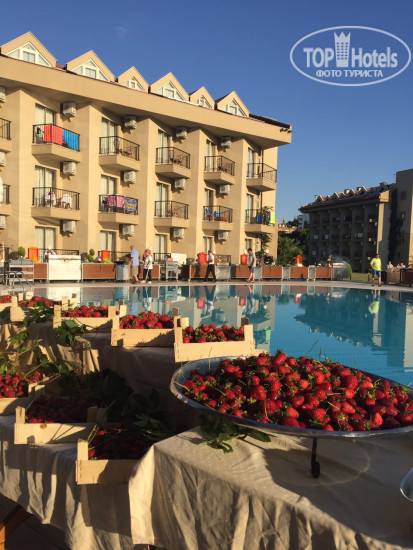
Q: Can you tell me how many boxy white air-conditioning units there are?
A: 15